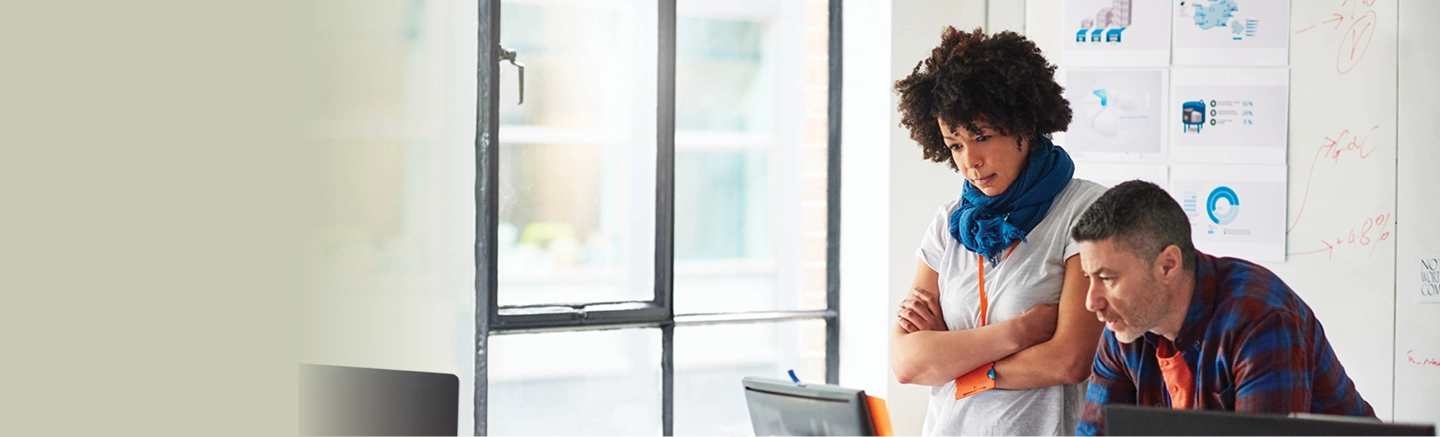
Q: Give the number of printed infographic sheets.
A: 6